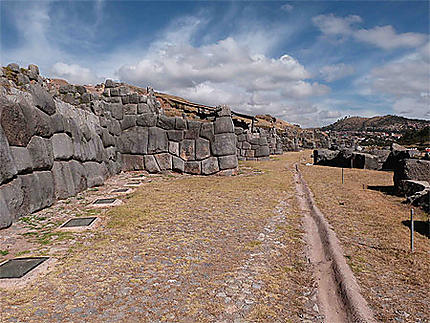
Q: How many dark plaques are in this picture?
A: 6